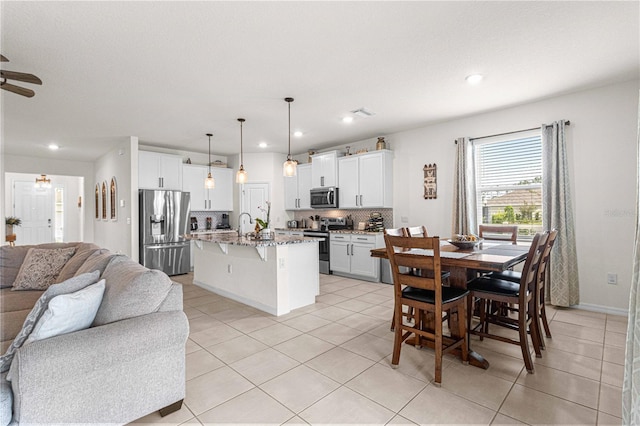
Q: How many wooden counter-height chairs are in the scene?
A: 6